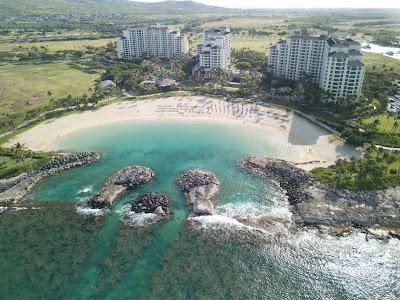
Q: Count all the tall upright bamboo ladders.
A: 0